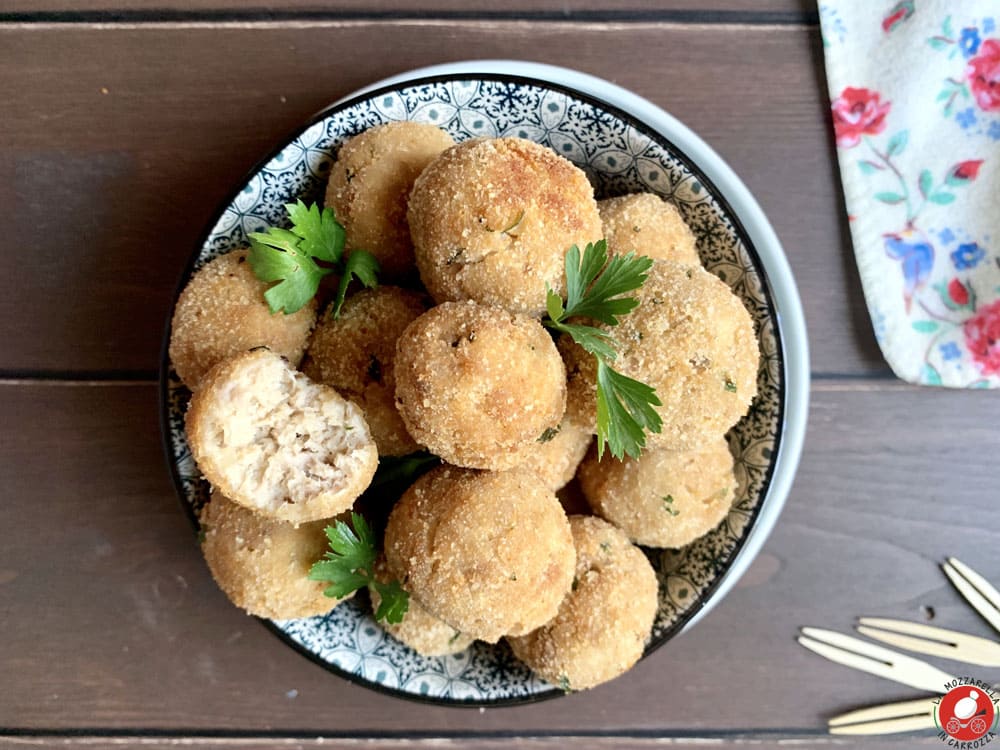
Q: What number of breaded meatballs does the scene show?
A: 14